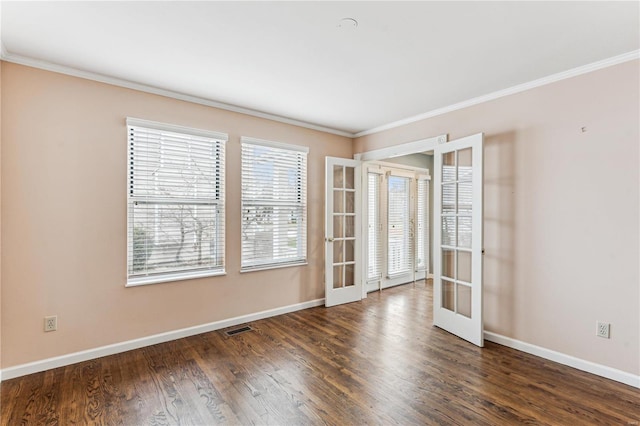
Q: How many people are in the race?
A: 0